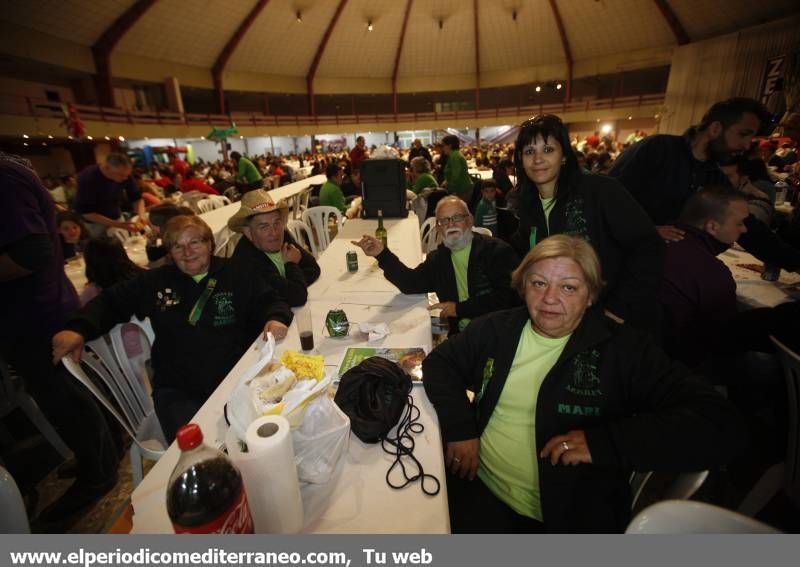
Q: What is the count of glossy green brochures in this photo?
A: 1